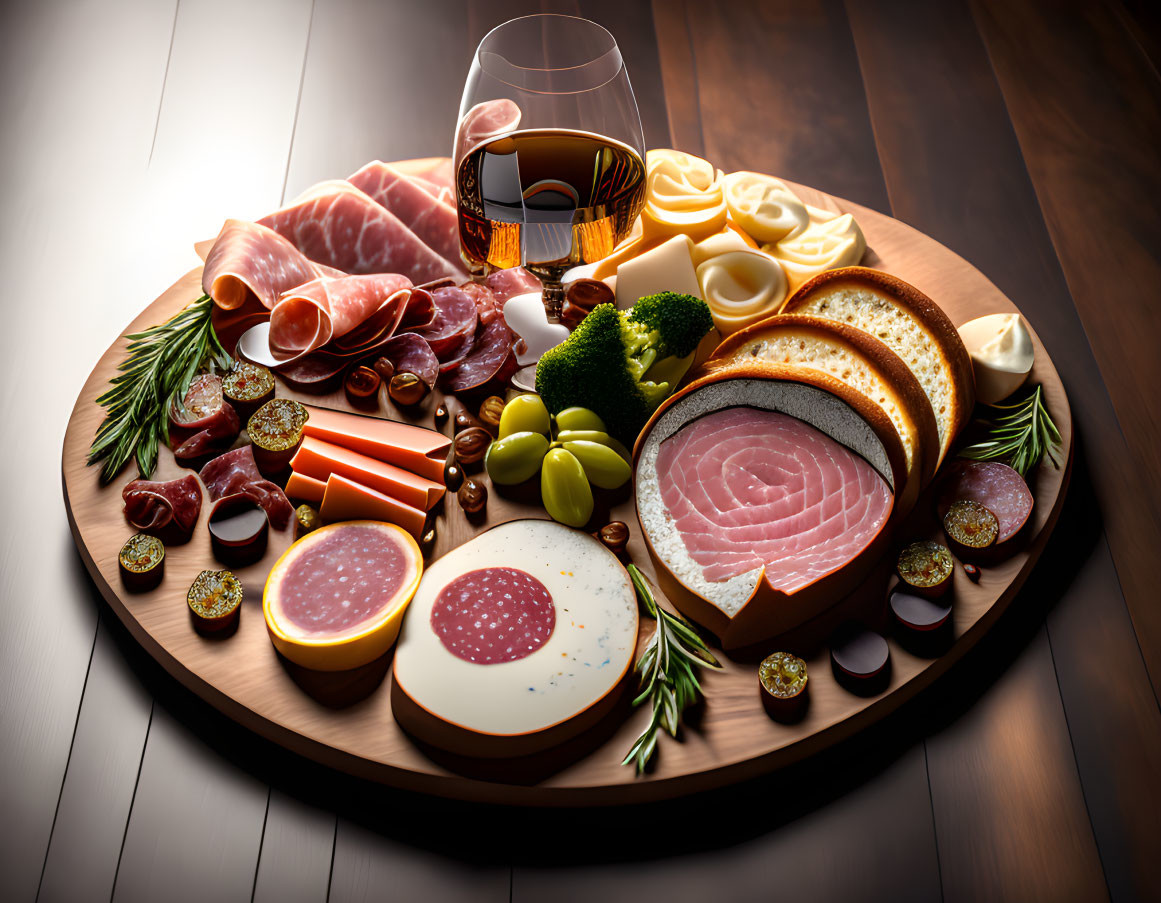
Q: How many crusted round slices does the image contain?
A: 3